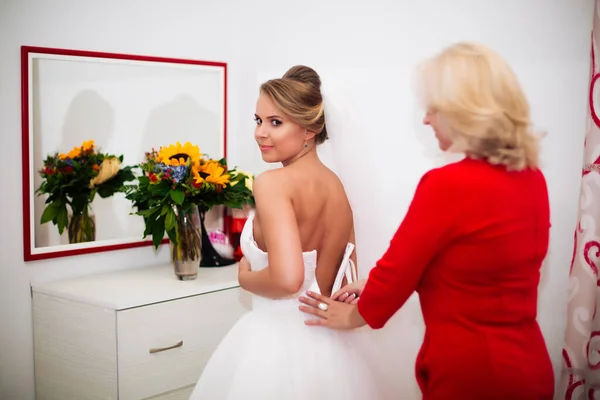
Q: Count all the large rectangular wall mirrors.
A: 1